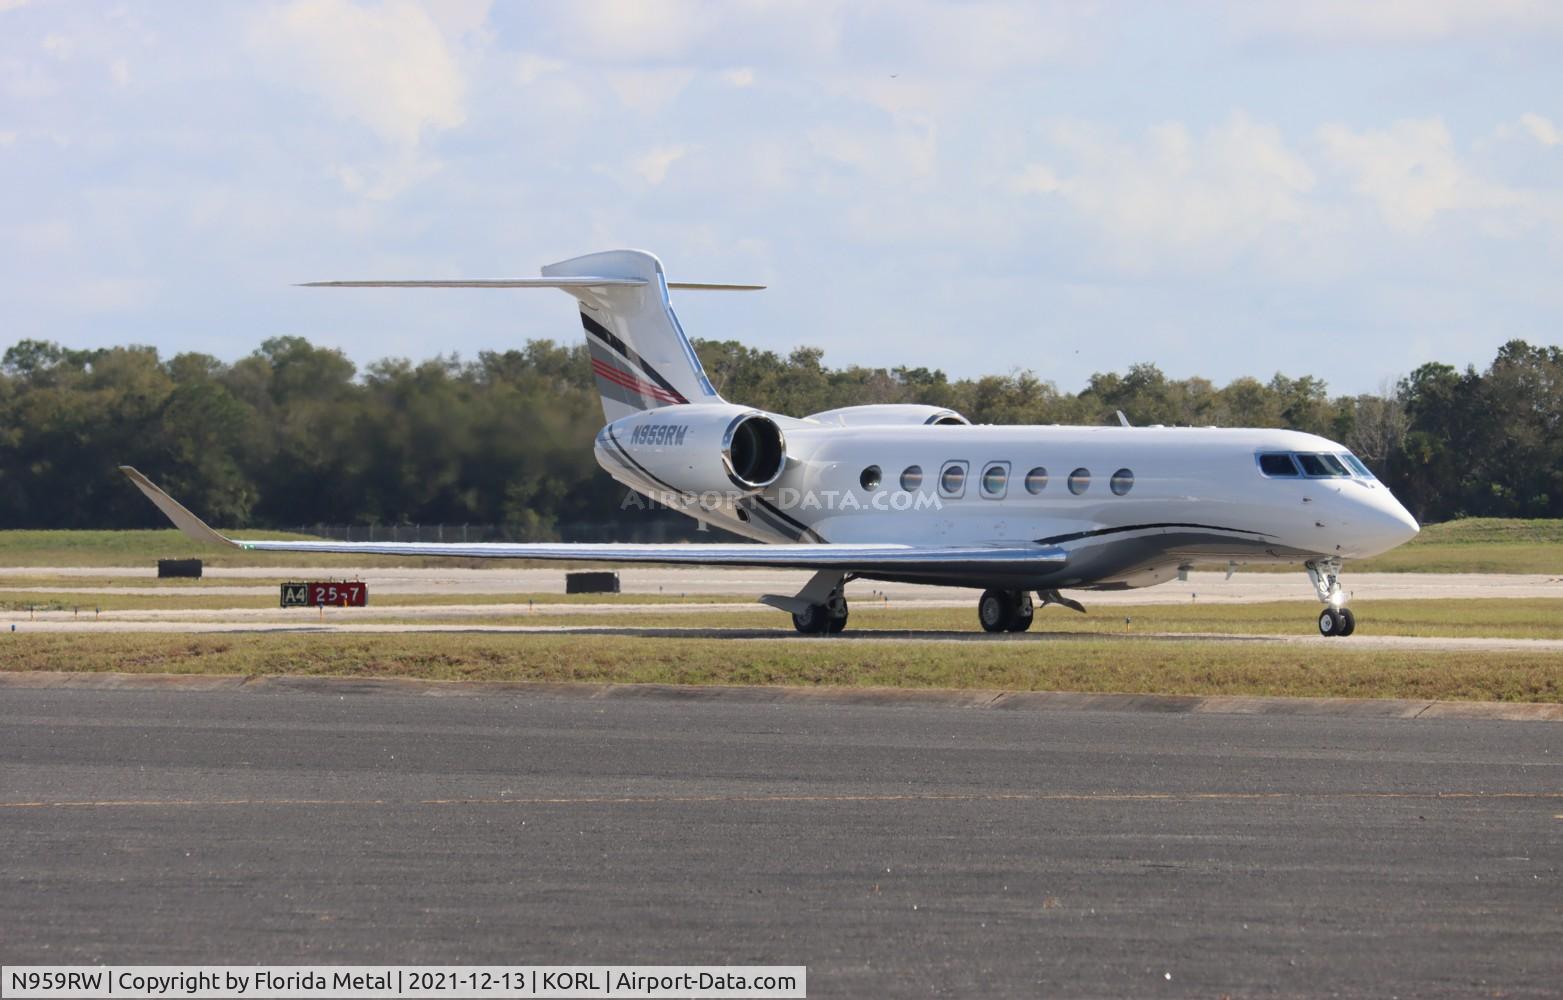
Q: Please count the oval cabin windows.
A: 7